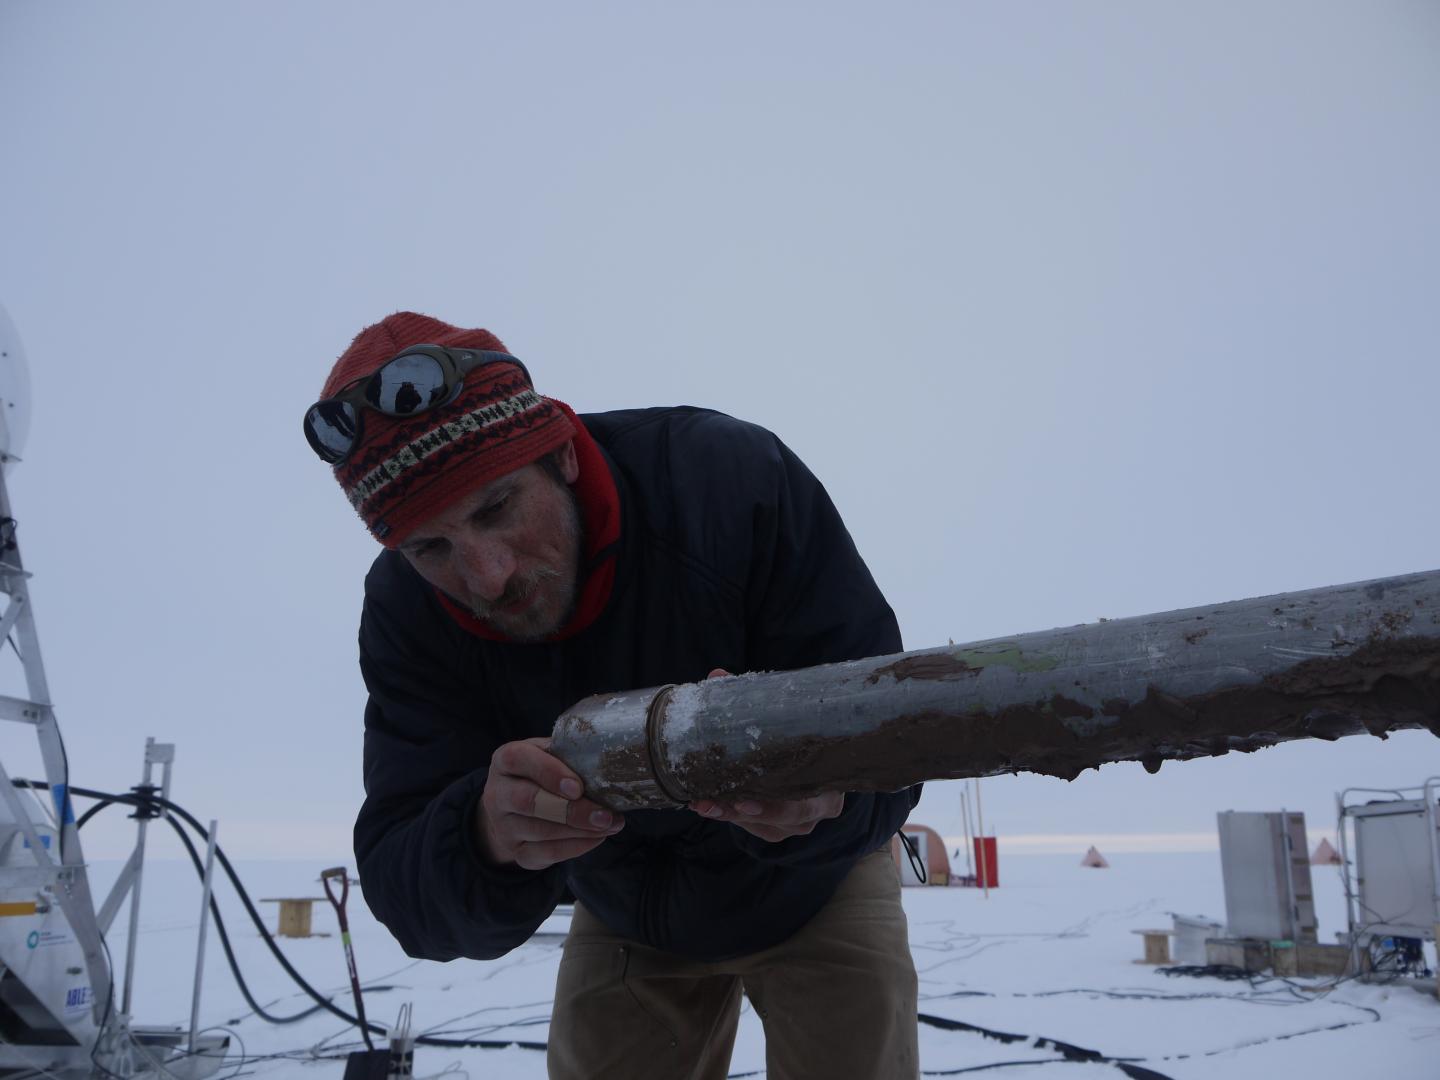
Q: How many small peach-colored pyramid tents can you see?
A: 2